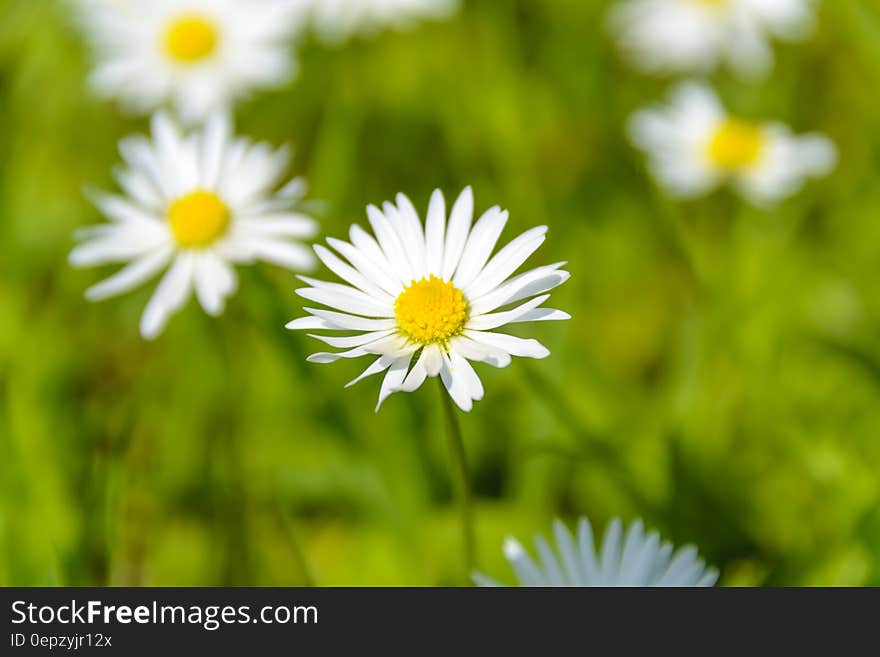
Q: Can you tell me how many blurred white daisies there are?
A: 6